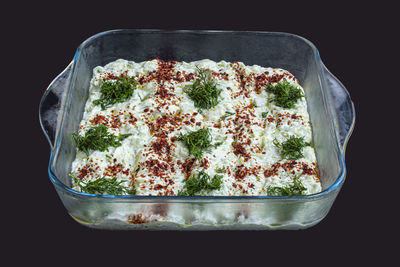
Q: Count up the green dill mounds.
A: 9